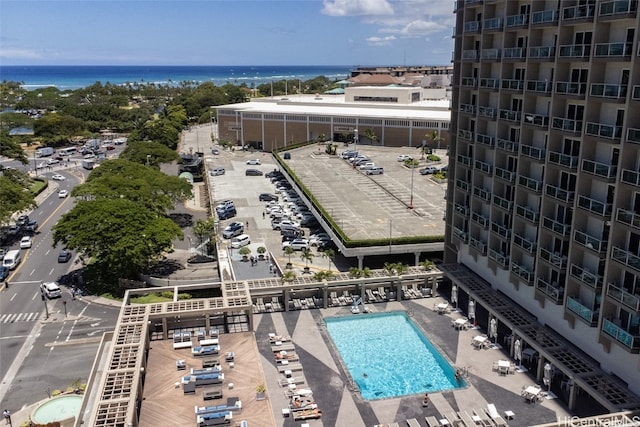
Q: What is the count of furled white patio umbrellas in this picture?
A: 5